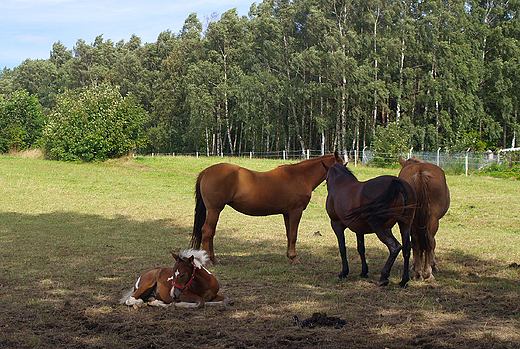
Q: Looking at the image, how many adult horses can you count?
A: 3